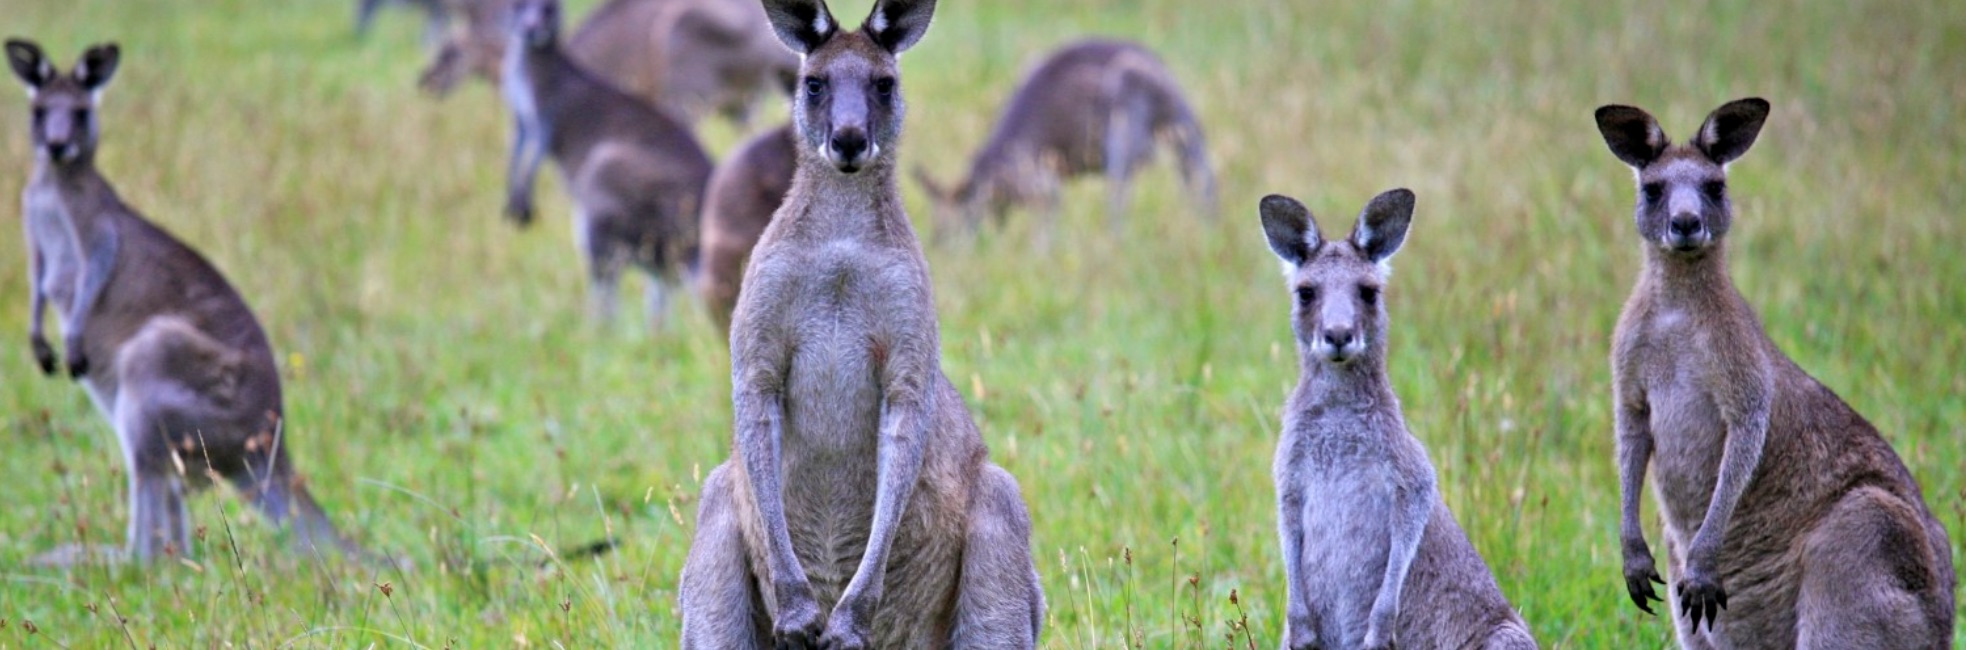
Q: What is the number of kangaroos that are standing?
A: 5